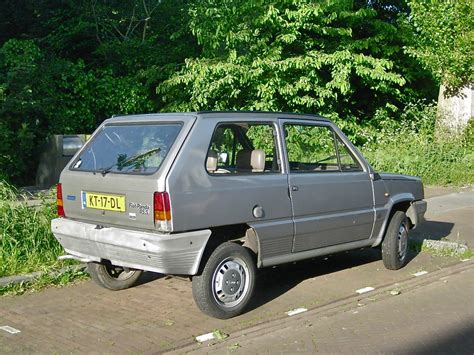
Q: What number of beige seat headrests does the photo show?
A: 2